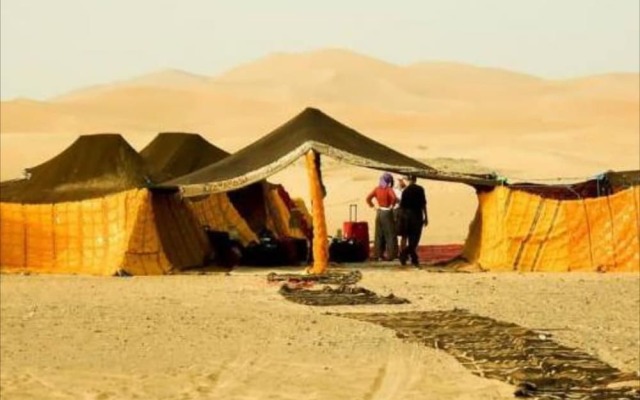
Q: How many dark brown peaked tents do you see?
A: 3